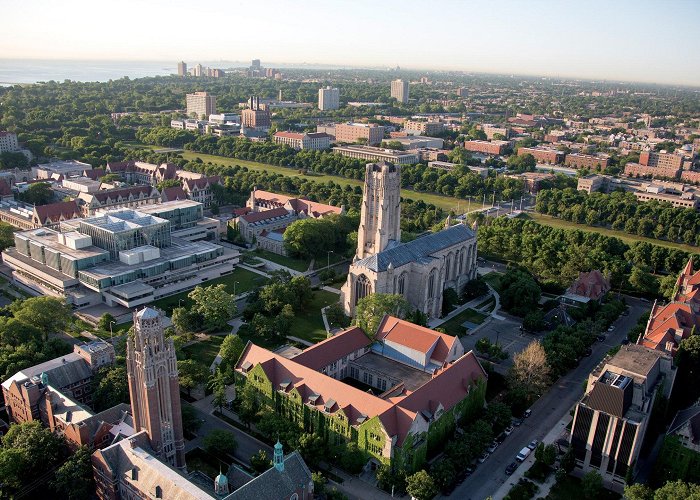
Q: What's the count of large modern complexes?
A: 1